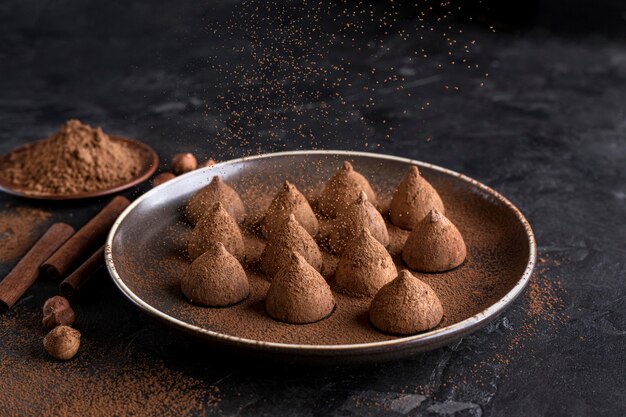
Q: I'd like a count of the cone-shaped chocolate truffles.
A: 12